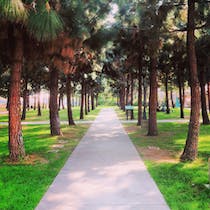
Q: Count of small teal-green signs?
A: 1